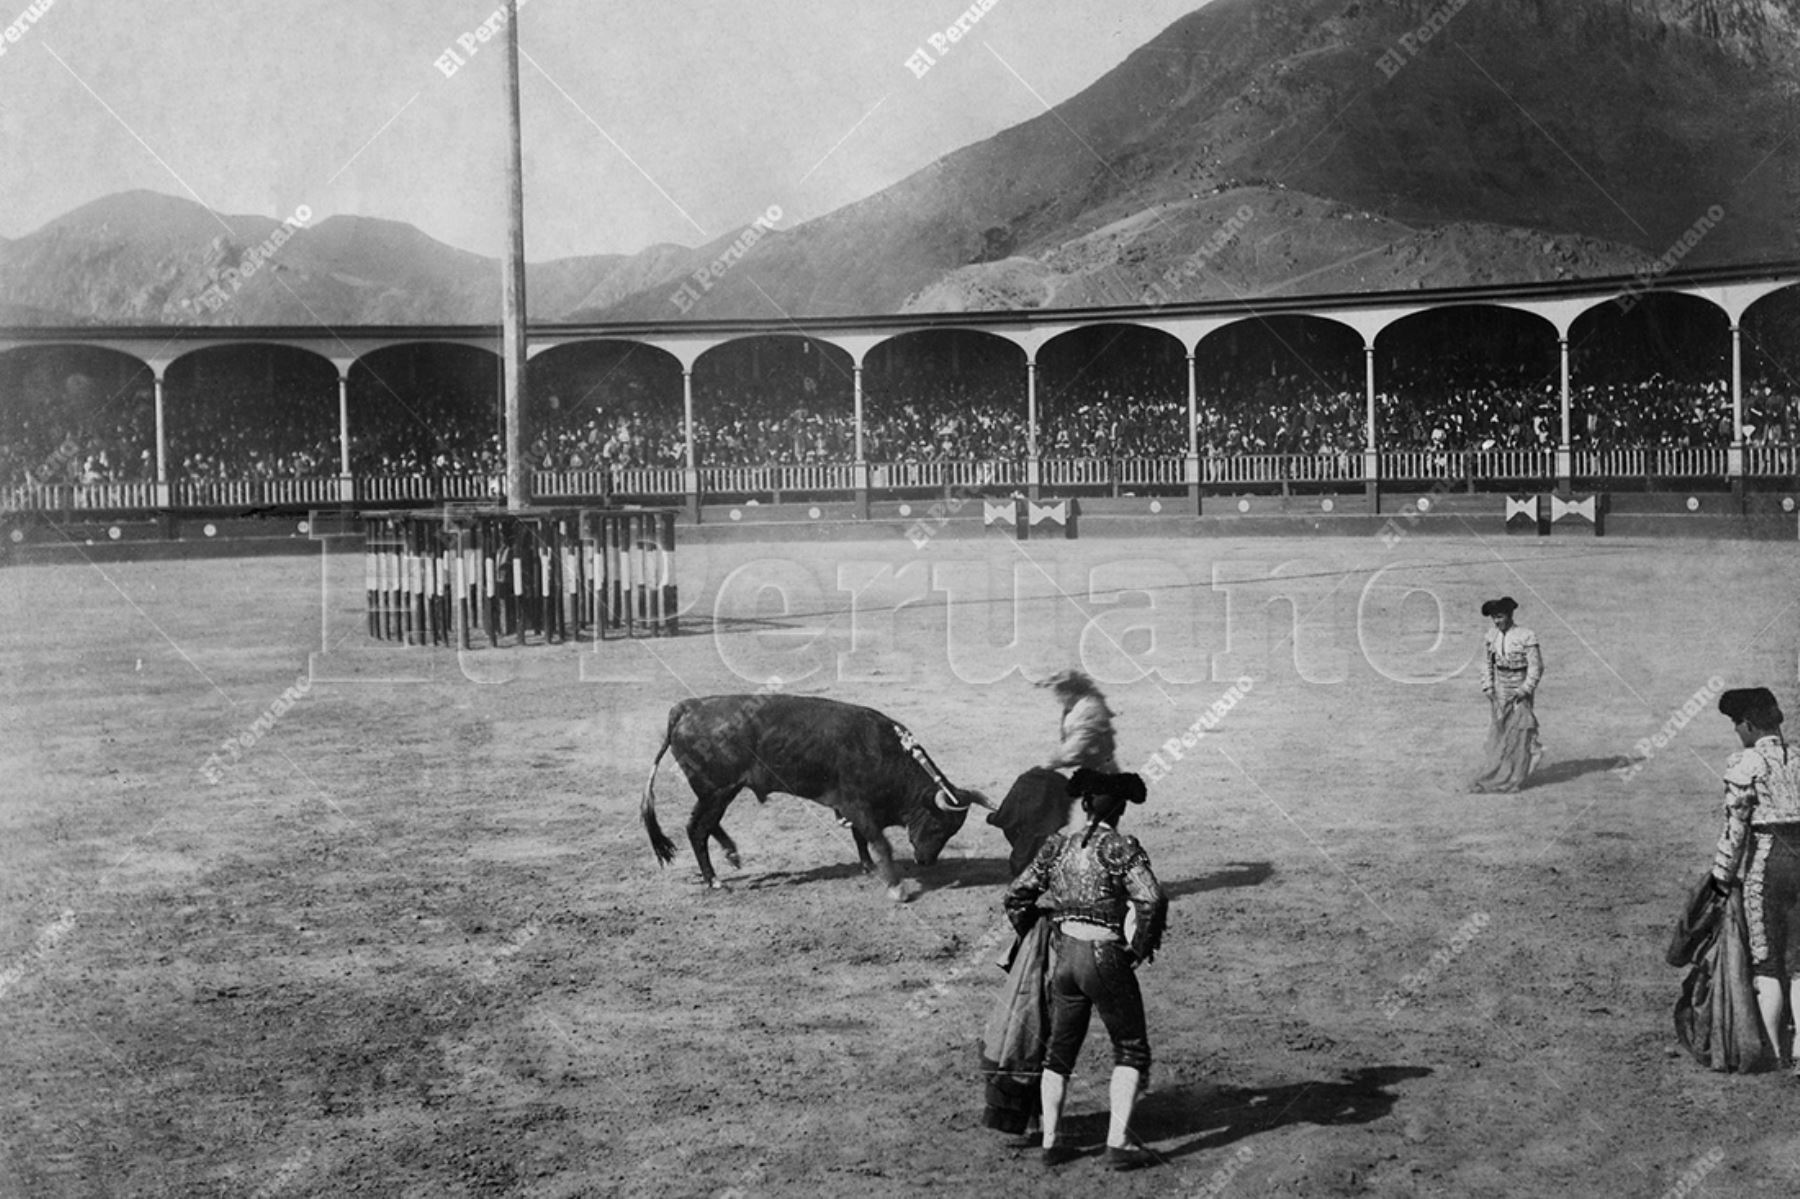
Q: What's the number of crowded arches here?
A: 11